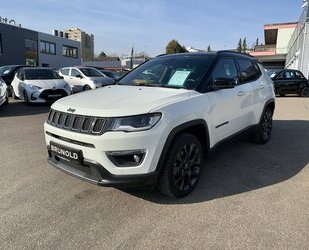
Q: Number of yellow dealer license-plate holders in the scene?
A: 0